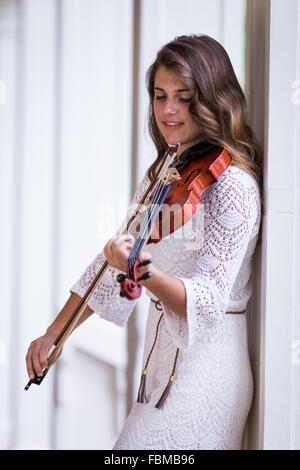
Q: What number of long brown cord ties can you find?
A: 2